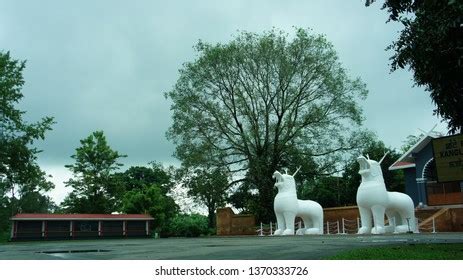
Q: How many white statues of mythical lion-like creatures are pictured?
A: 2